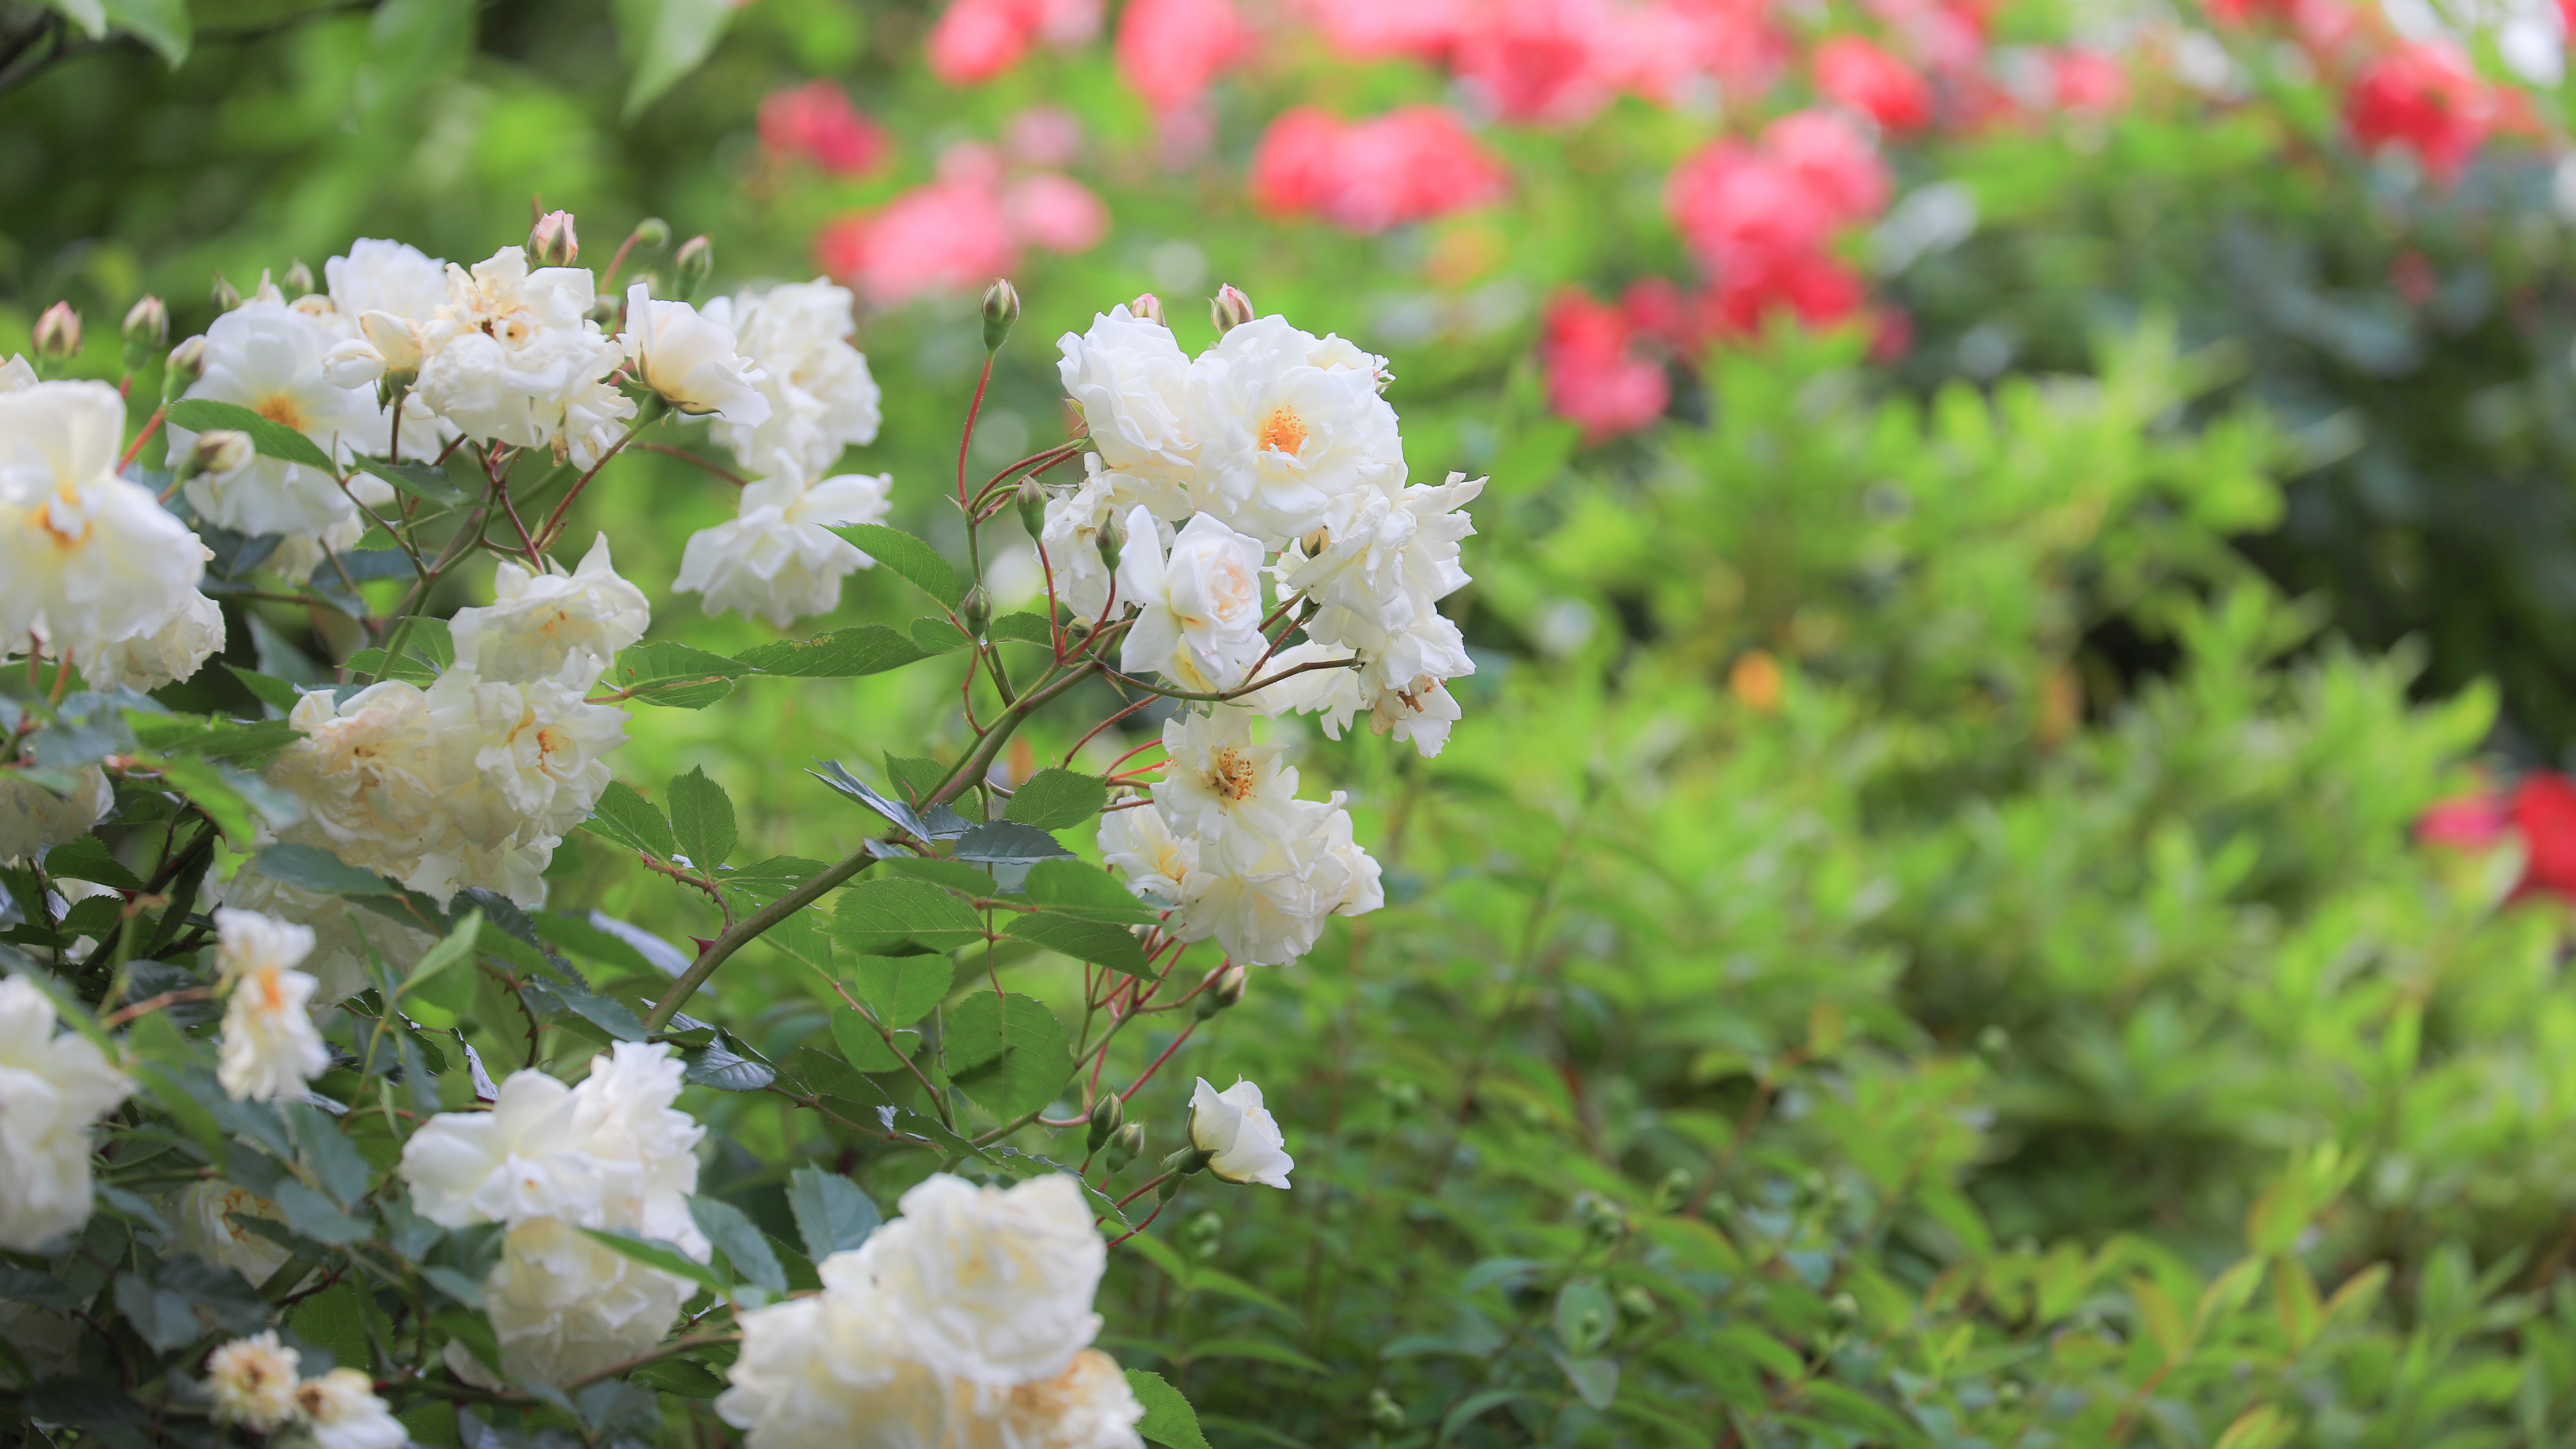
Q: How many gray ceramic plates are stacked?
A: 0